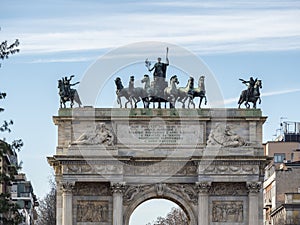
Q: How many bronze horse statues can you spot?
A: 8